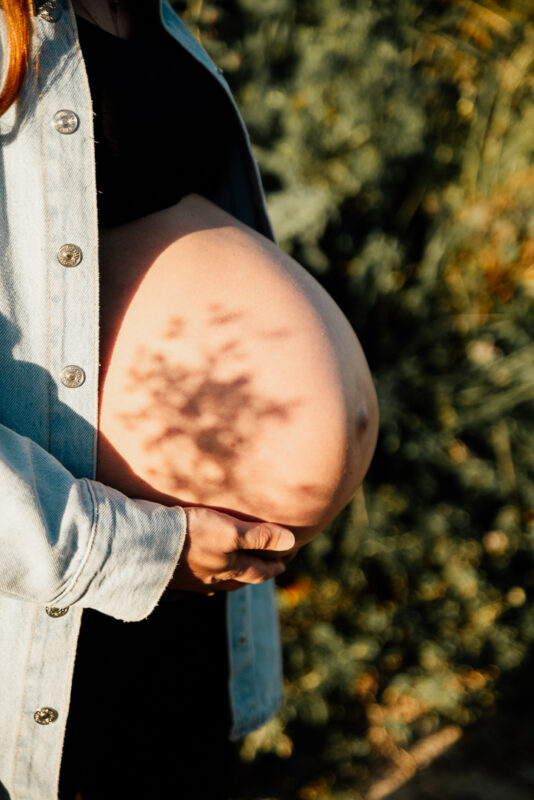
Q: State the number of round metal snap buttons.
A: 6